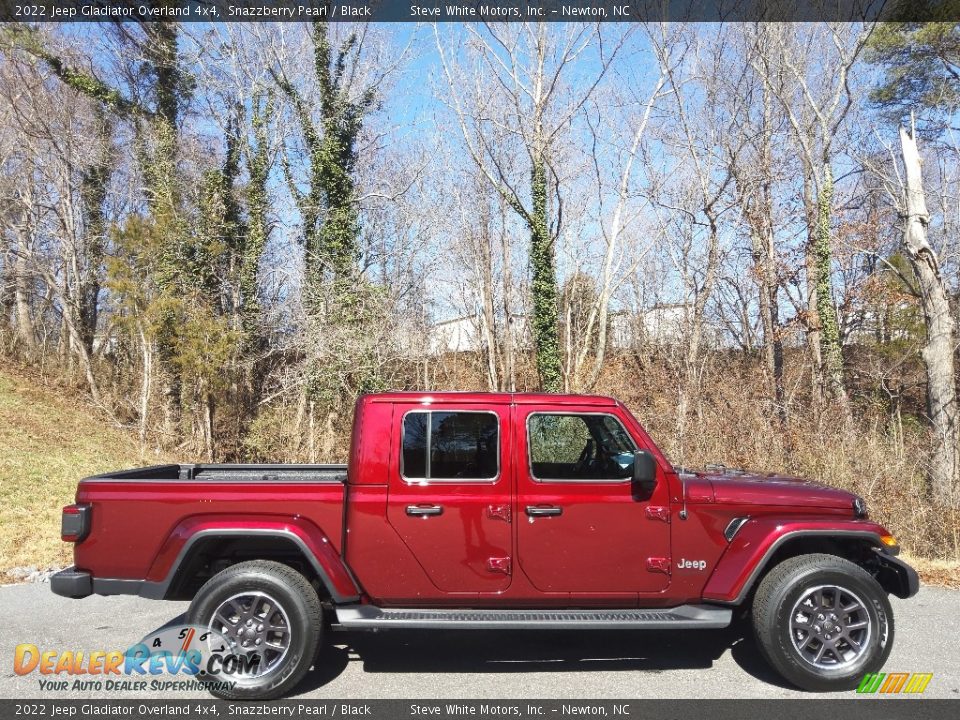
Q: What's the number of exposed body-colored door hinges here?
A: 4